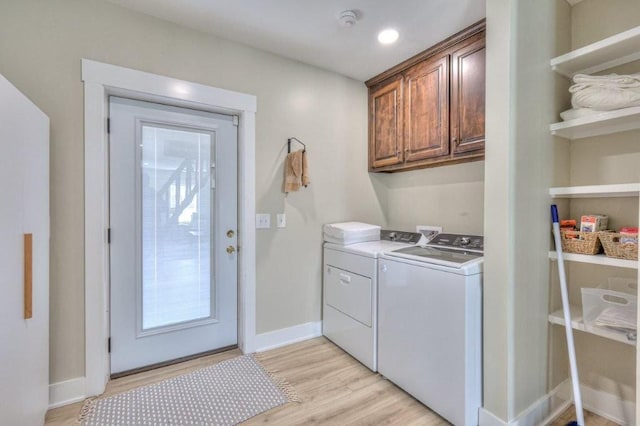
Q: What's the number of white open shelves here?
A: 5